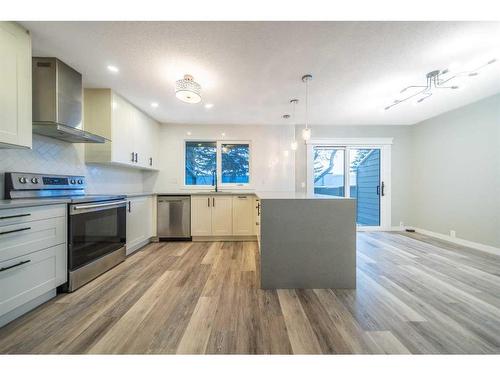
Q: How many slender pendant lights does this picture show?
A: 3